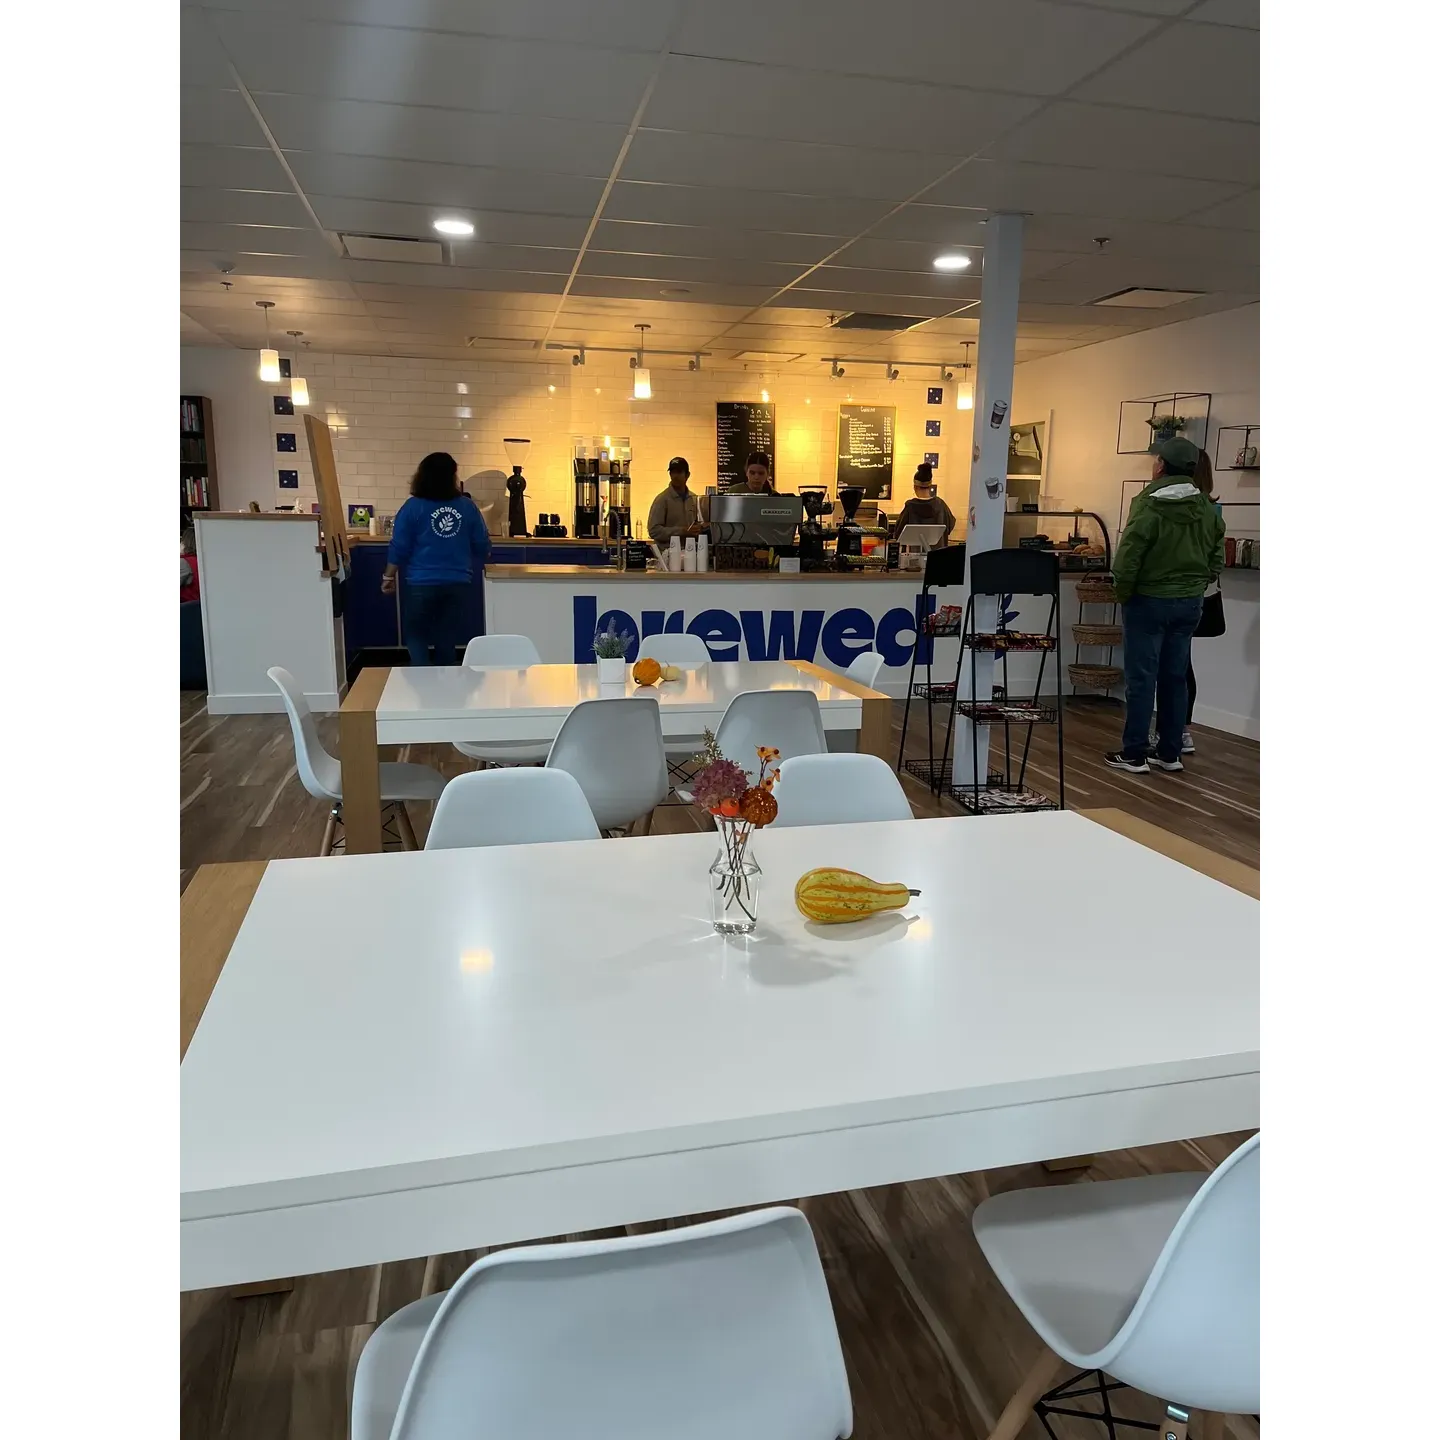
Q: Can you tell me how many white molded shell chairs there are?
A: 10